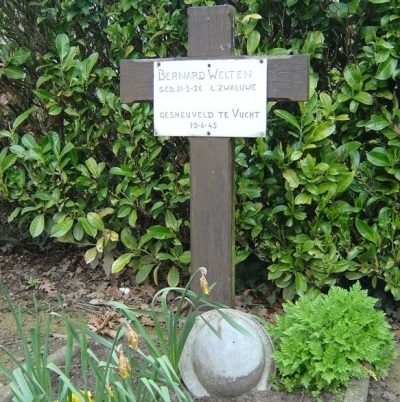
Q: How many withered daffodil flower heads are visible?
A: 3